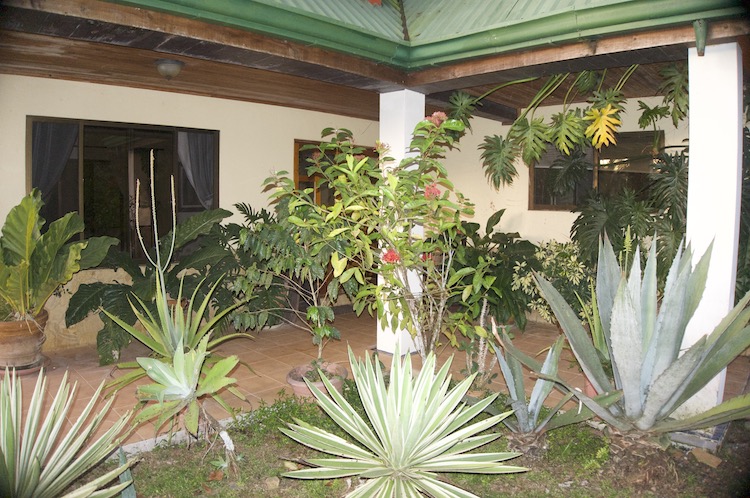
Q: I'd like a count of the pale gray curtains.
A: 2